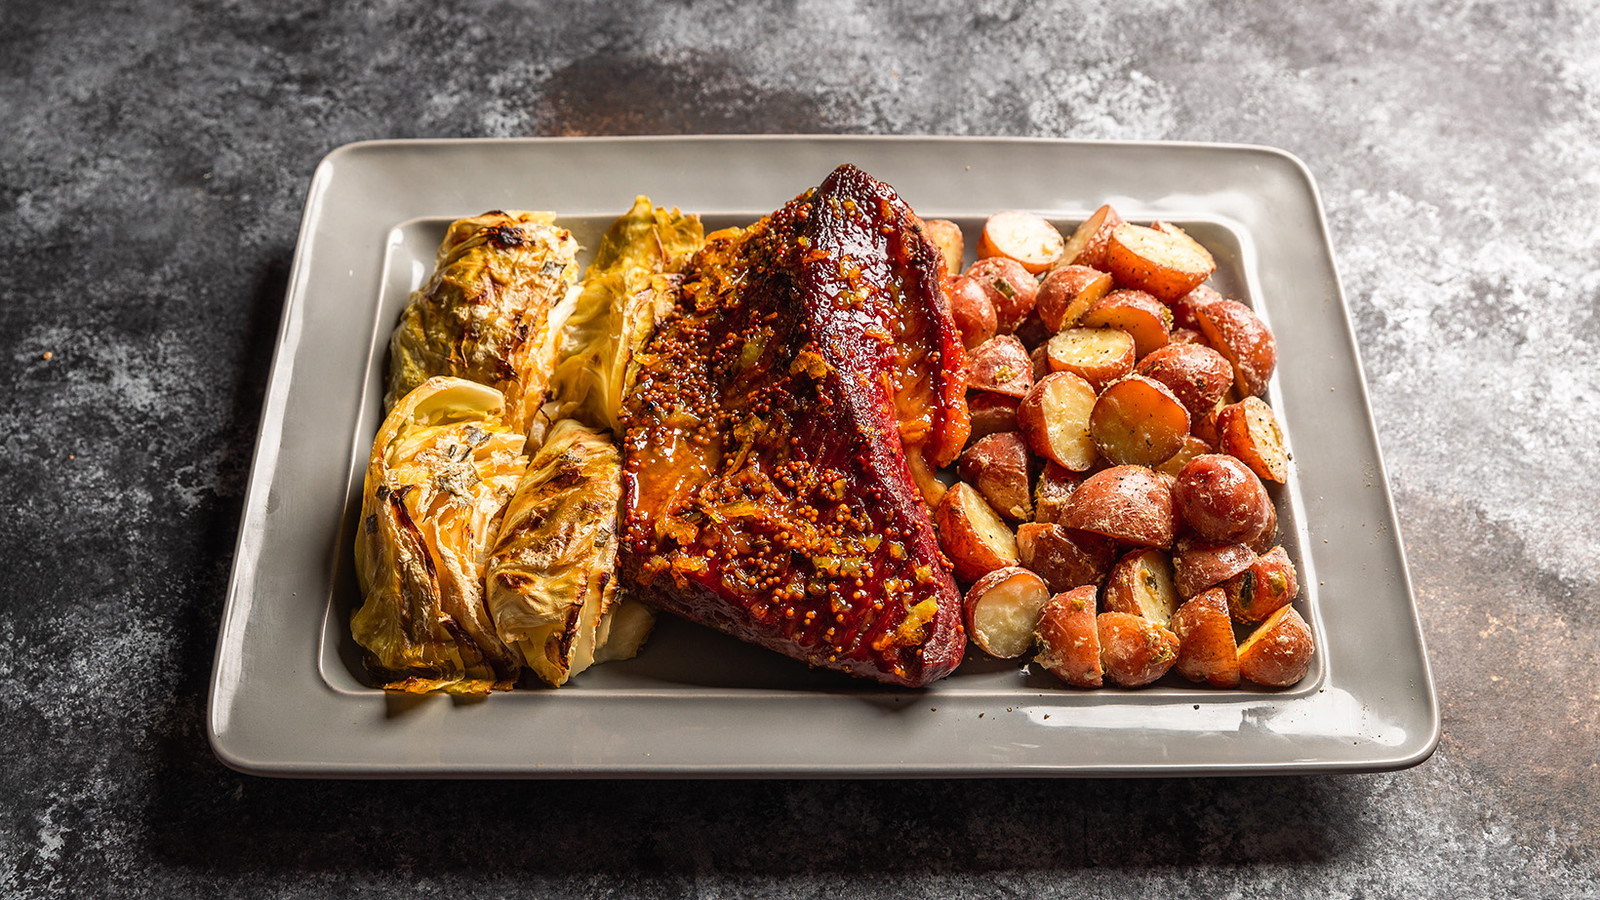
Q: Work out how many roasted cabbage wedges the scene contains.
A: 4